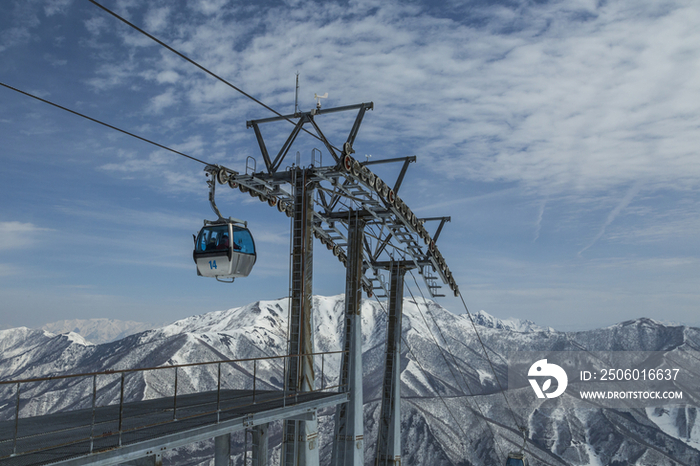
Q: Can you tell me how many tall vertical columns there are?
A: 3